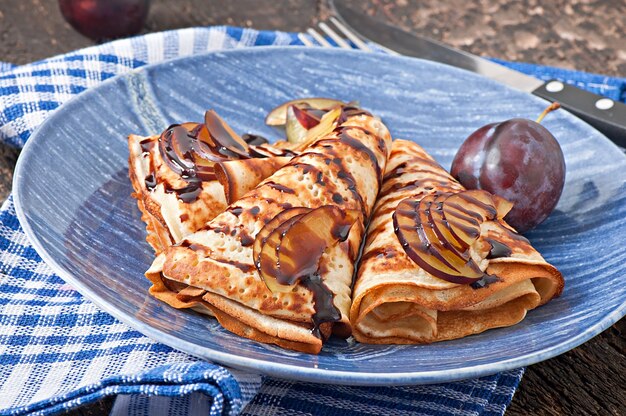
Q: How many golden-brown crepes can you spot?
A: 3